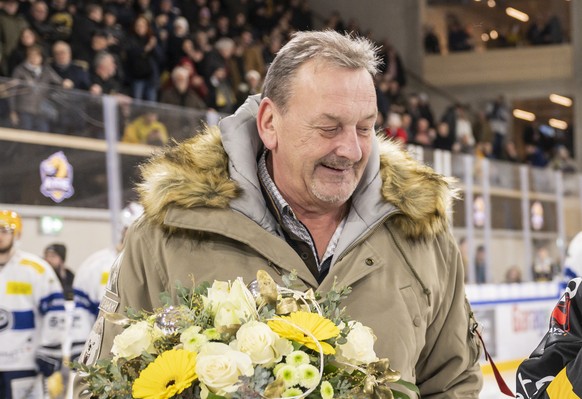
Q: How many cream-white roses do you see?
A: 5